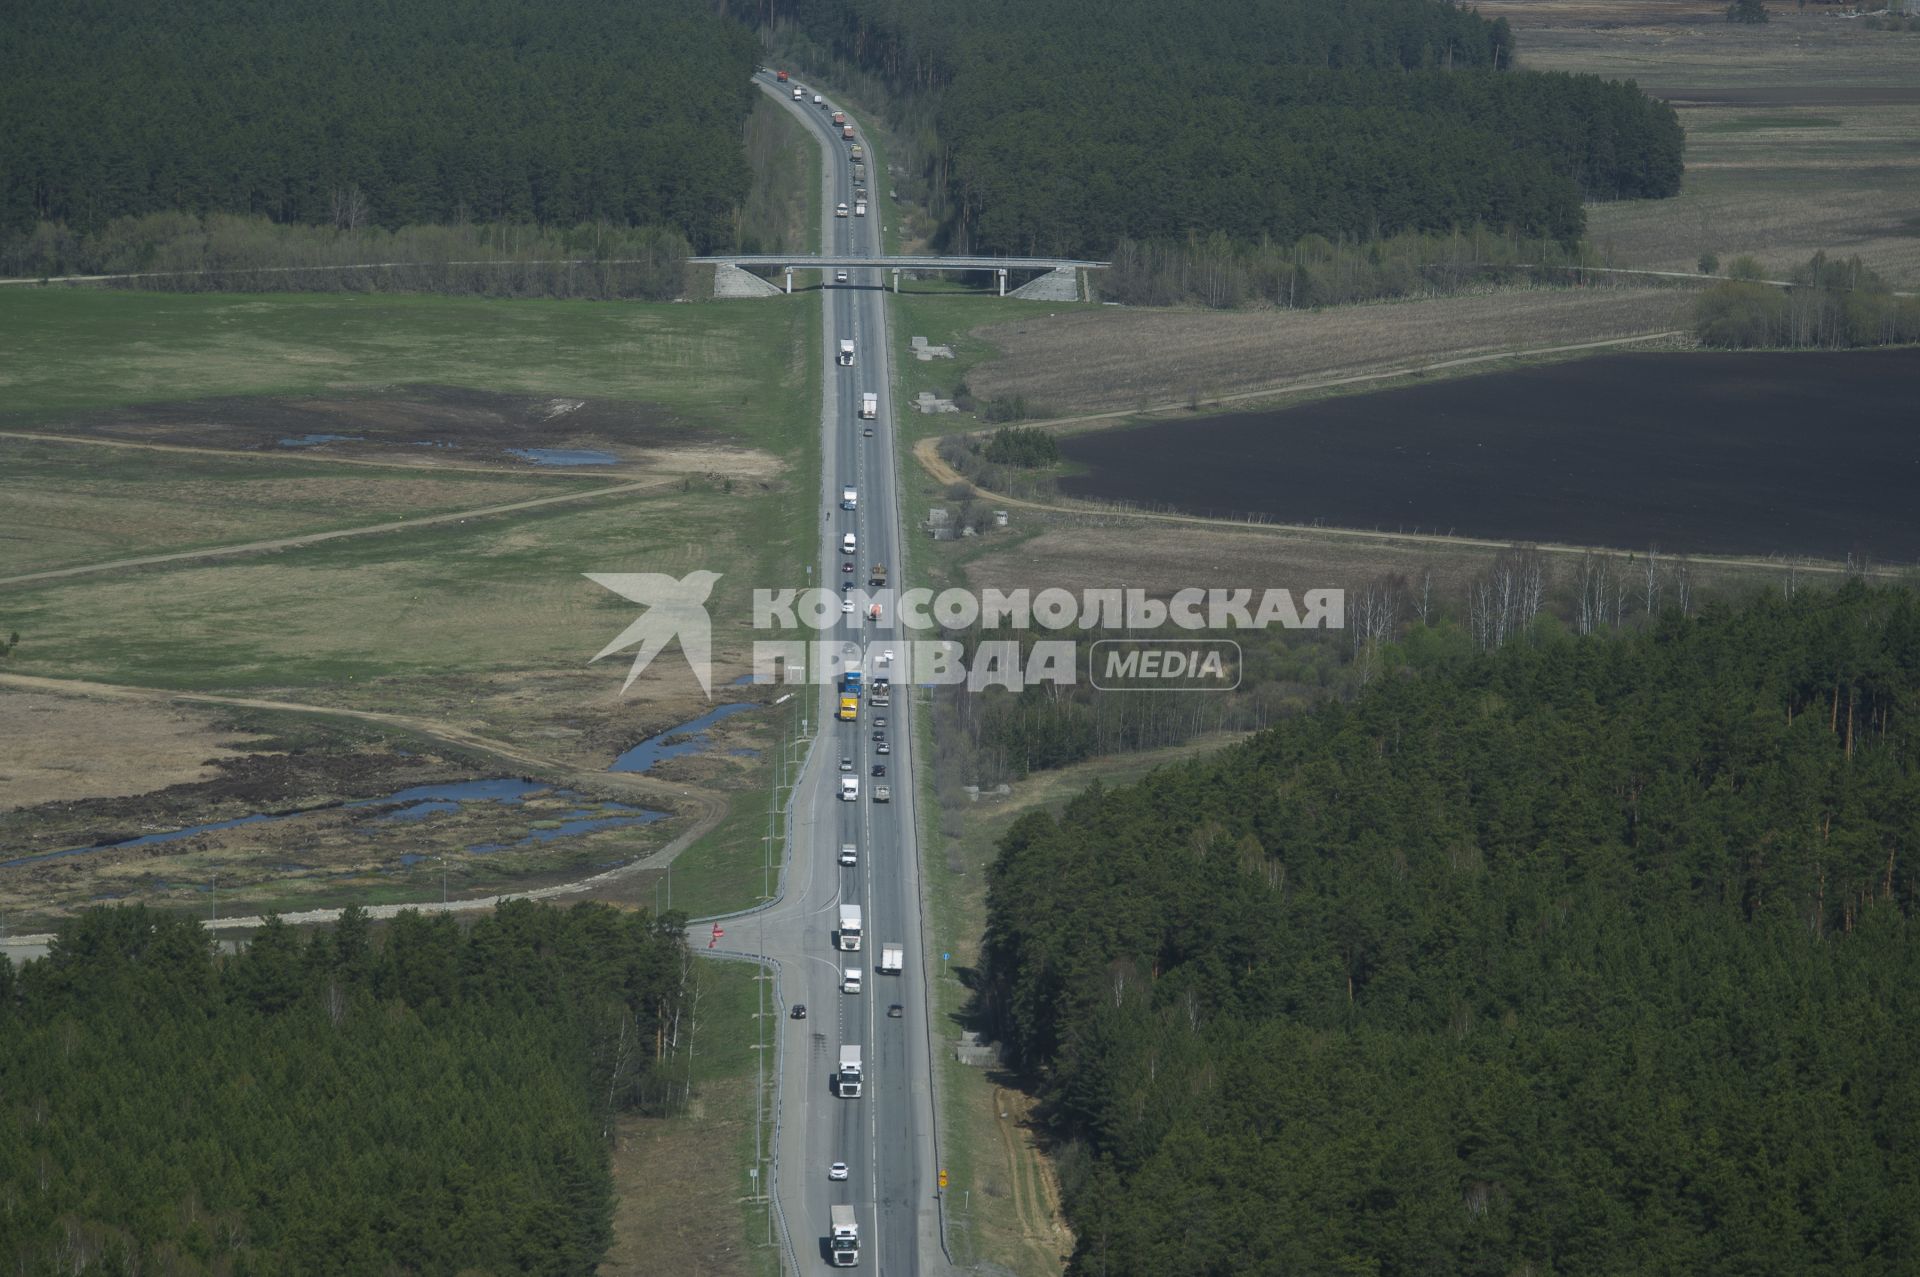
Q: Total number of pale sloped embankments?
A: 2